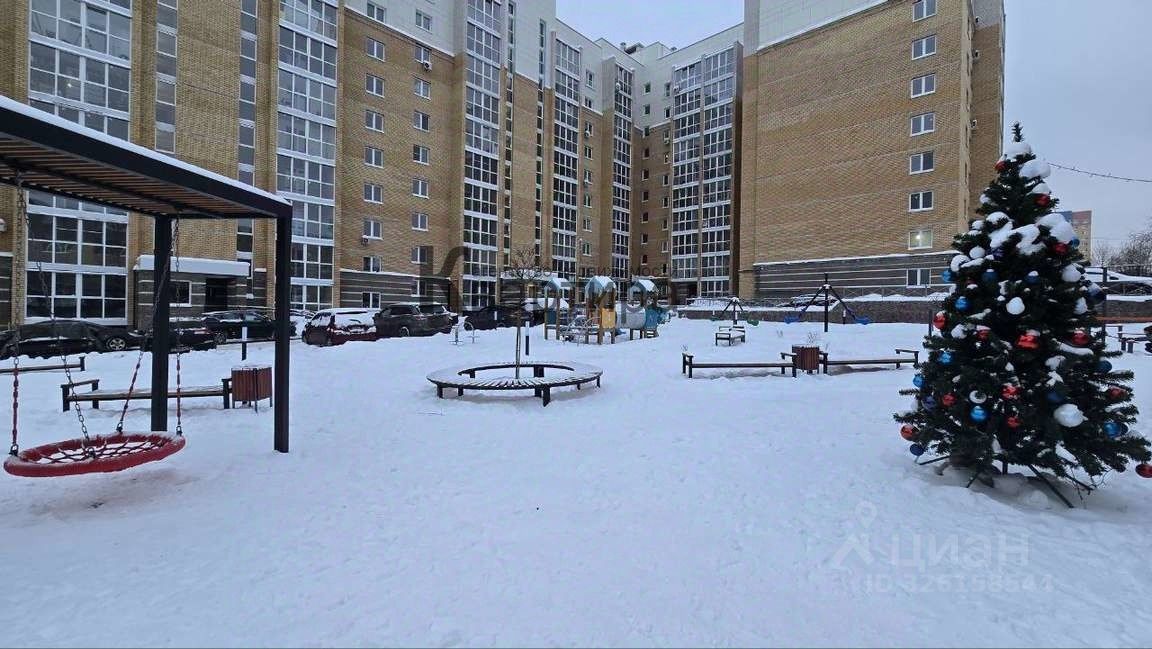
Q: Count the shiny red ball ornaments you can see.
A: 13